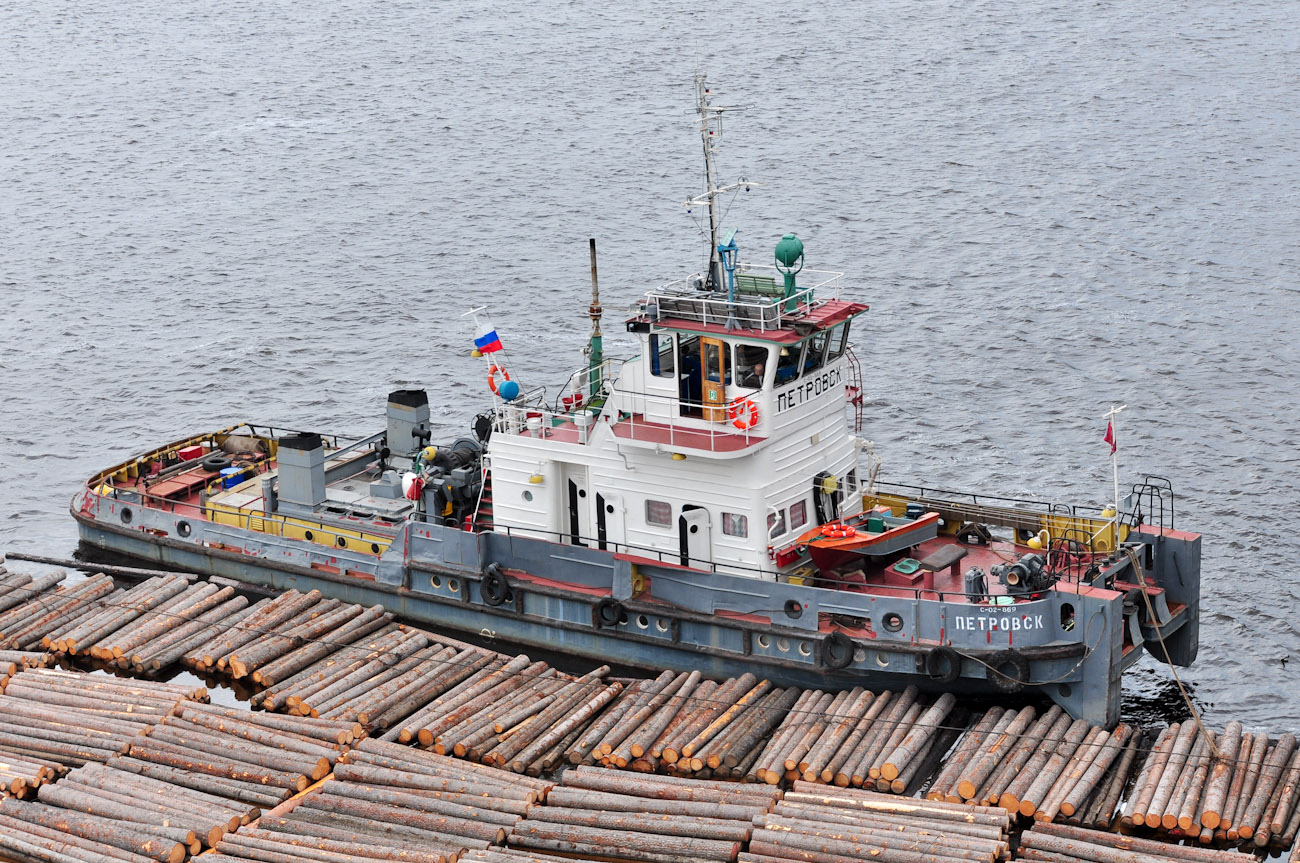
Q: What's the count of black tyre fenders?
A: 5